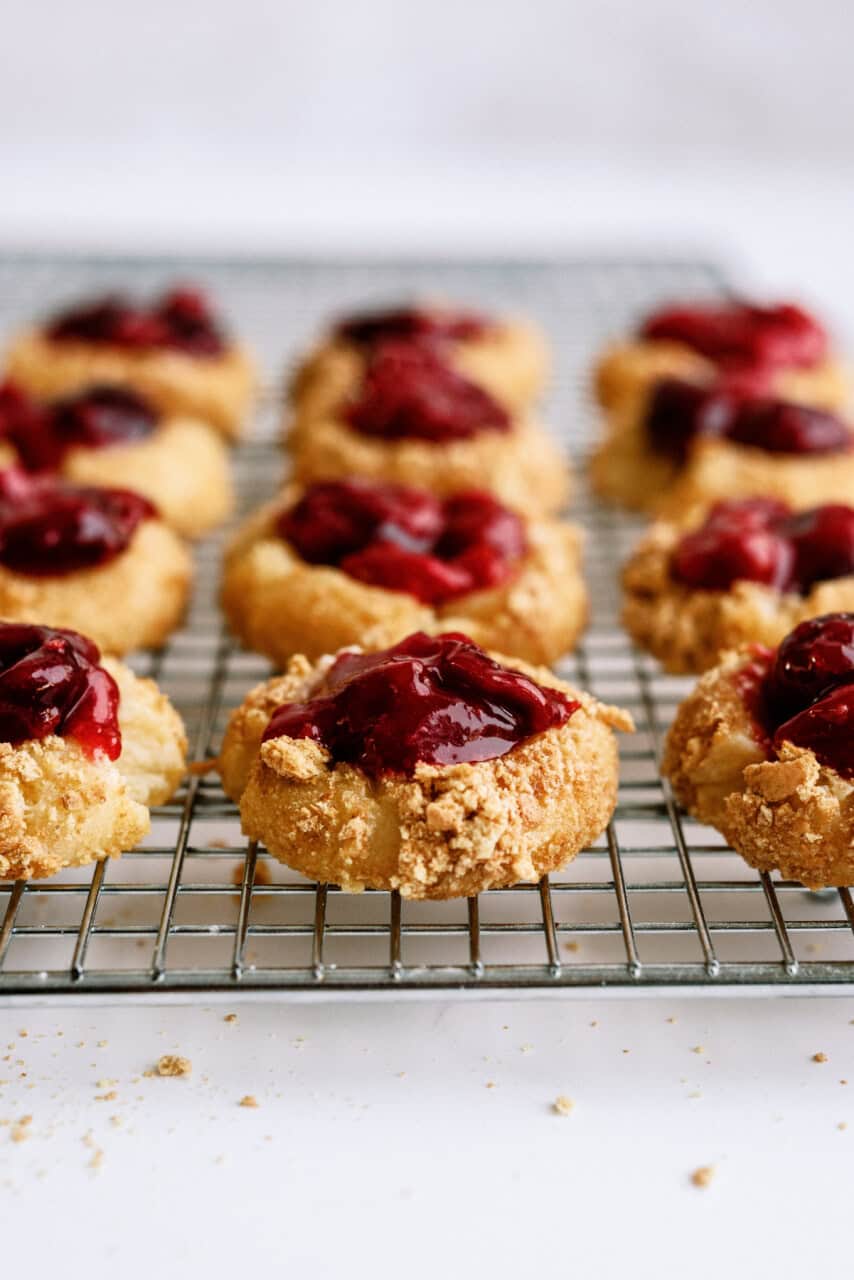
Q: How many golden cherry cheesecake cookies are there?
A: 12